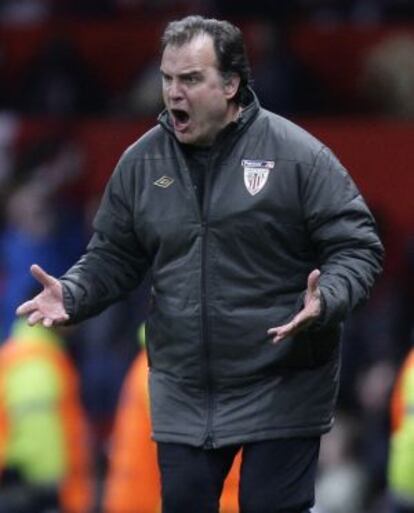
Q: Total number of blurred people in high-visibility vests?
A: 3